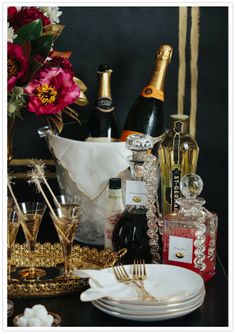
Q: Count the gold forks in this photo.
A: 2